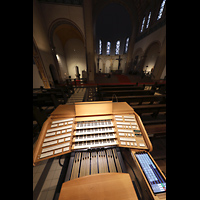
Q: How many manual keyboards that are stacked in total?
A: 4